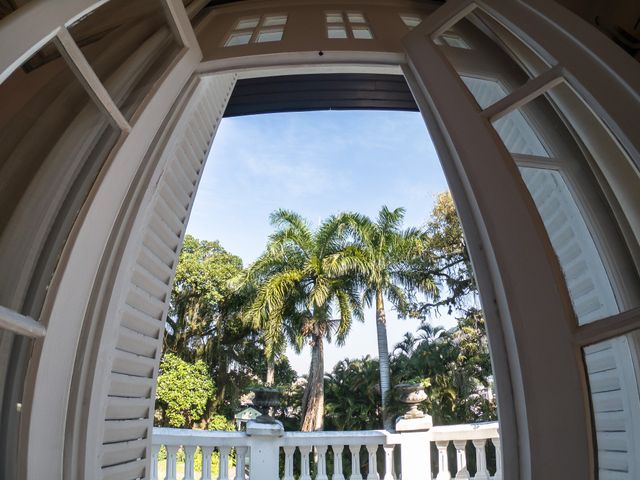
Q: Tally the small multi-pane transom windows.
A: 3